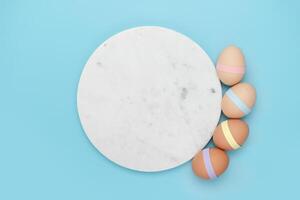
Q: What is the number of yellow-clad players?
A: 0